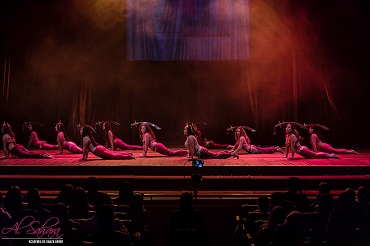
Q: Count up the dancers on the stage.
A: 11